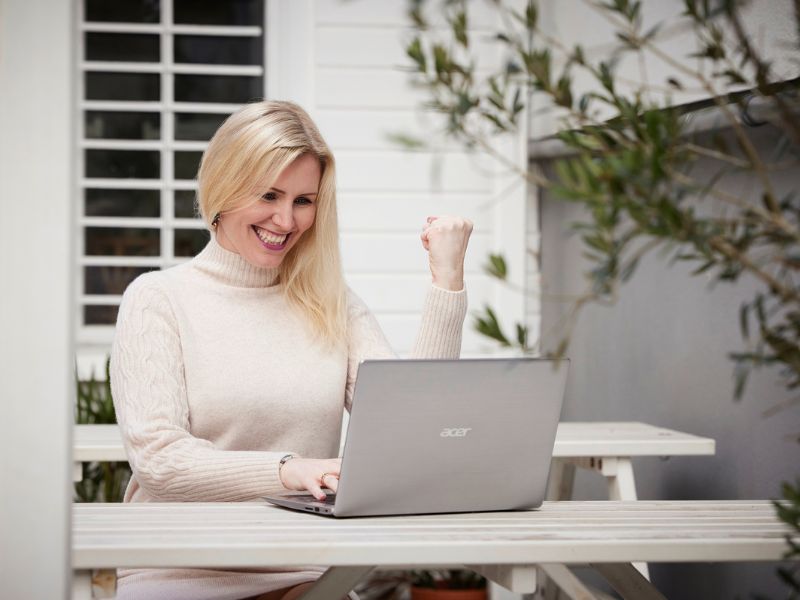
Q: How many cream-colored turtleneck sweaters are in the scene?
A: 1